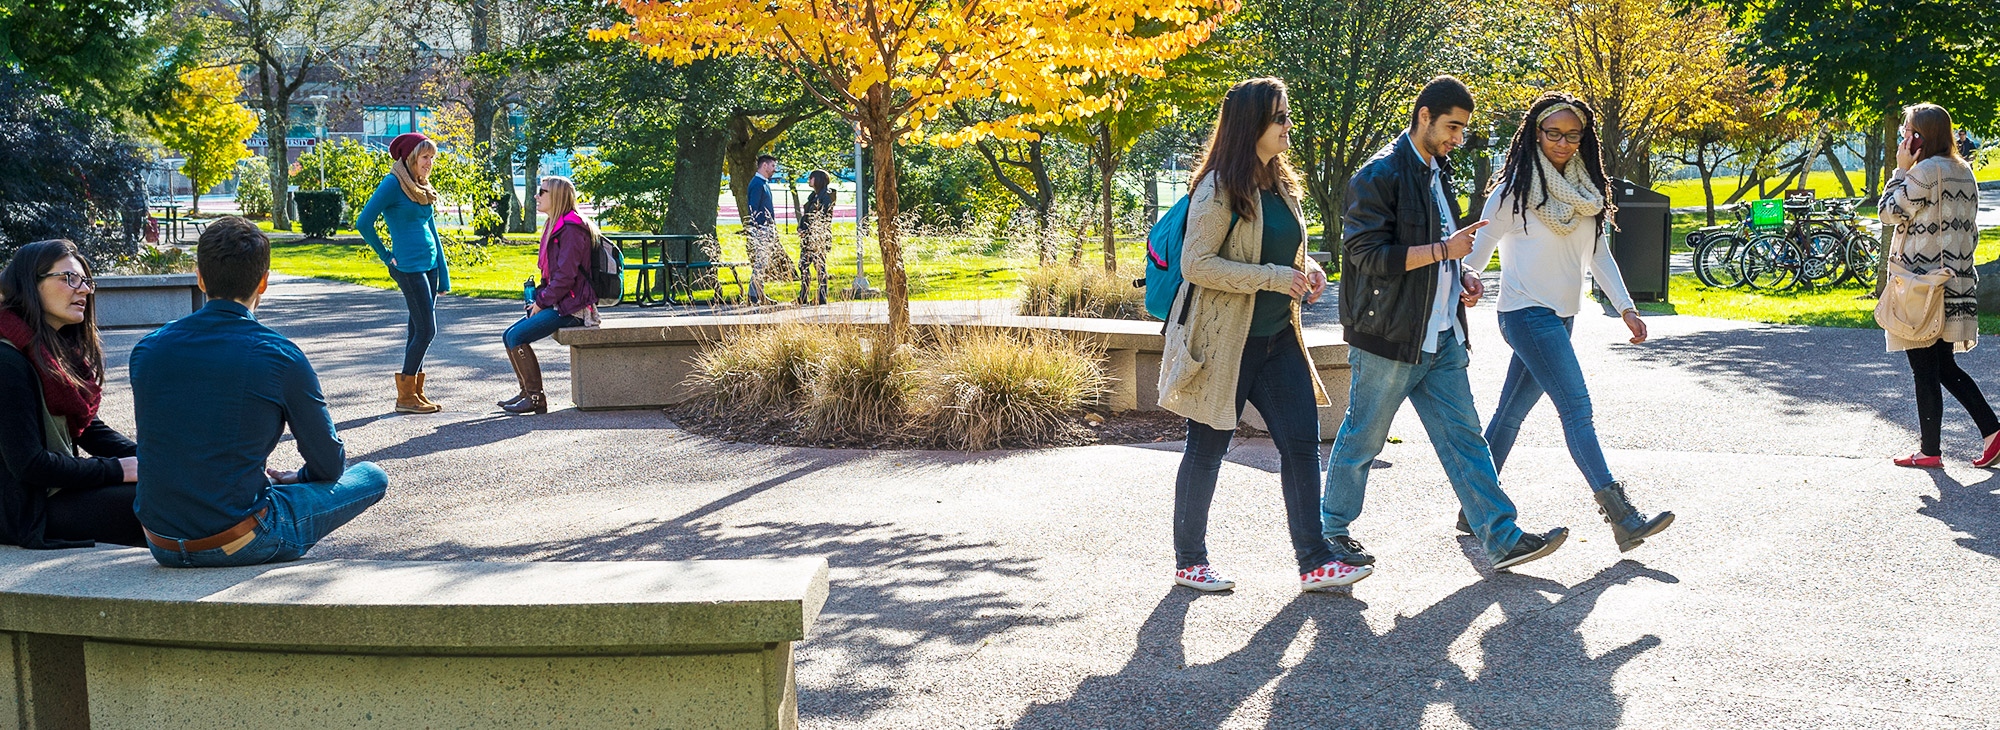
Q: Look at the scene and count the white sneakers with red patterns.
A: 2